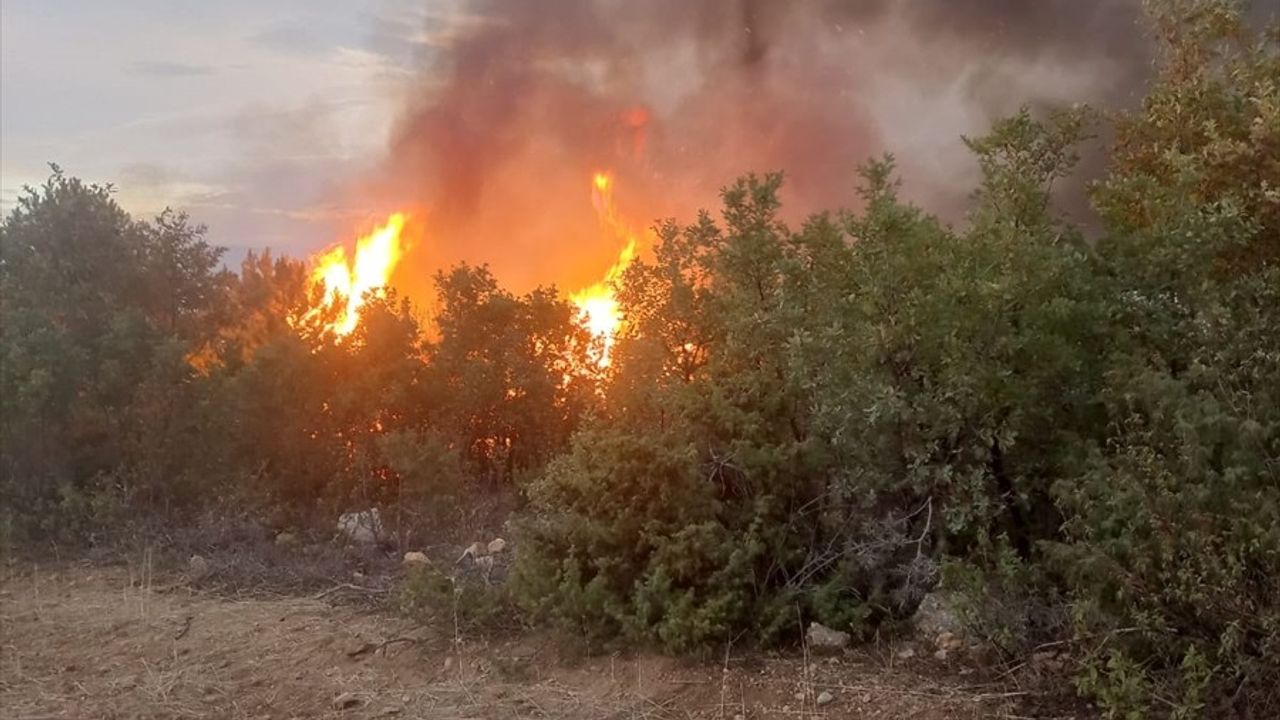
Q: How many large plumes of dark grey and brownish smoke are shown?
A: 1